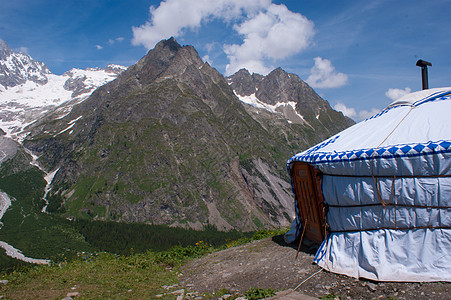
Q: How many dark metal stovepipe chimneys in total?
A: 1